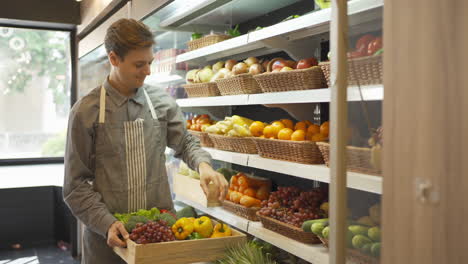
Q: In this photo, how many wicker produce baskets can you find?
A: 12